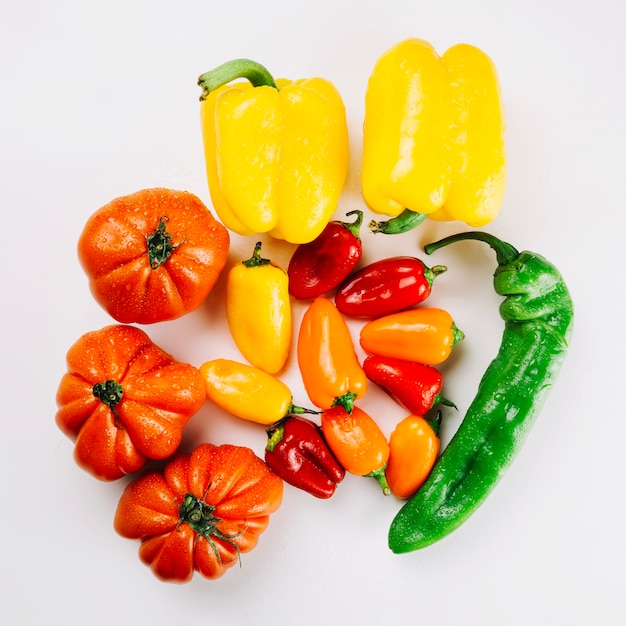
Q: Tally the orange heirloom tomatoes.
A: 3